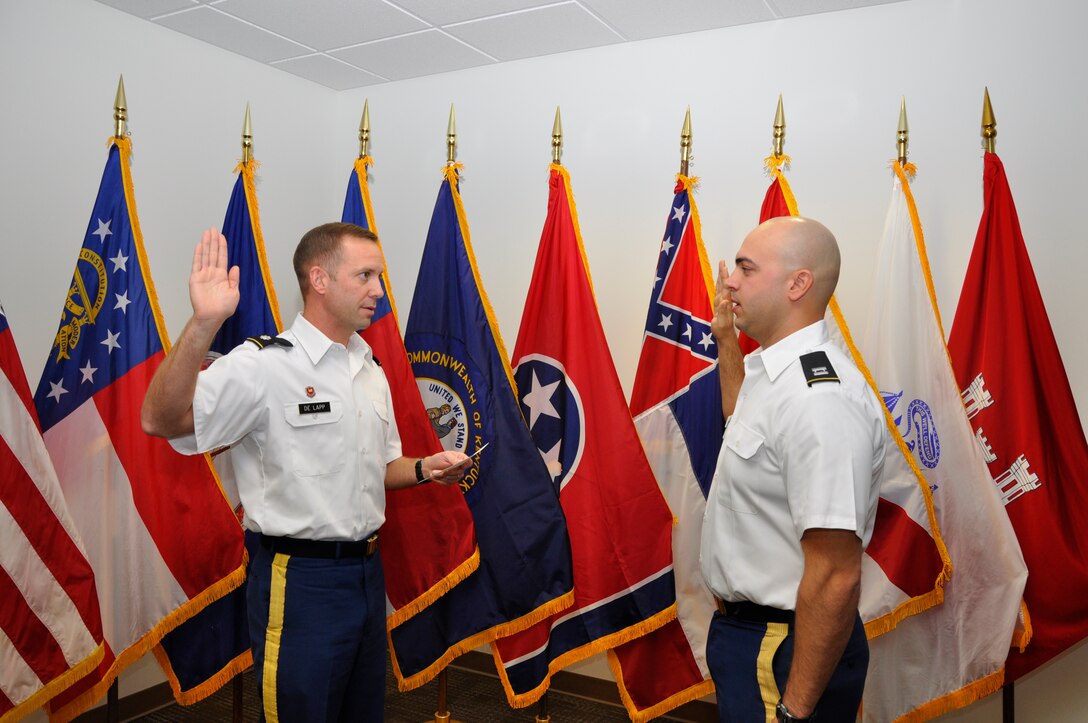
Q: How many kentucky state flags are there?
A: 1